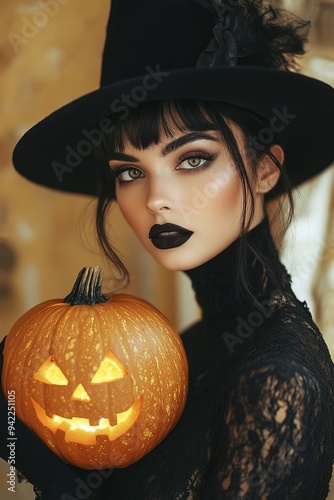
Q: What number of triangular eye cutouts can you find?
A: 2